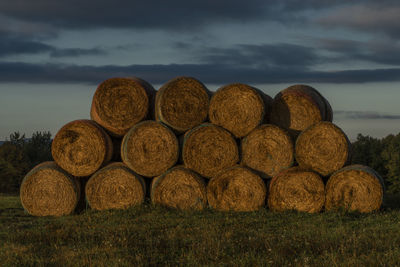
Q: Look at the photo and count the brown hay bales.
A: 15